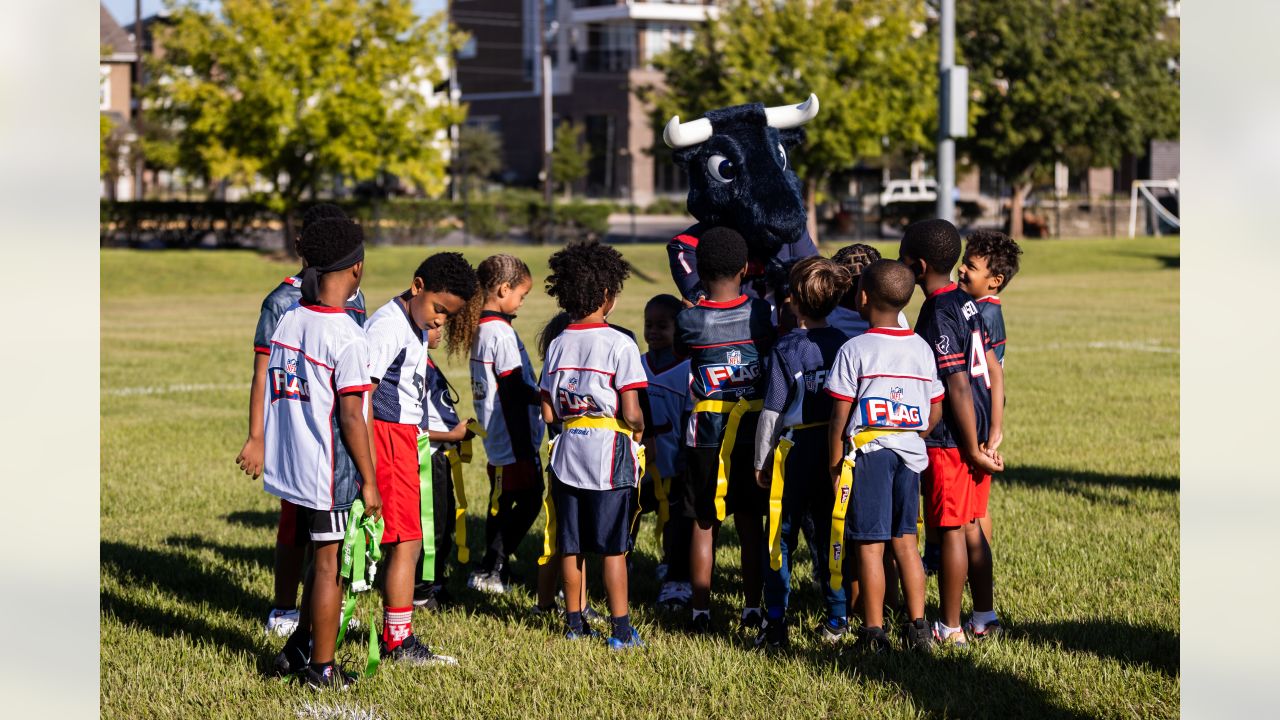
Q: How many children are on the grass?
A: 14